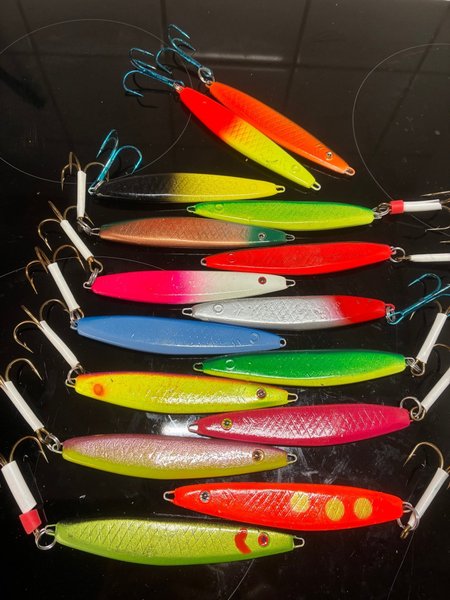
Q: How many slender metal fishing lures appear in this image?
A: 15